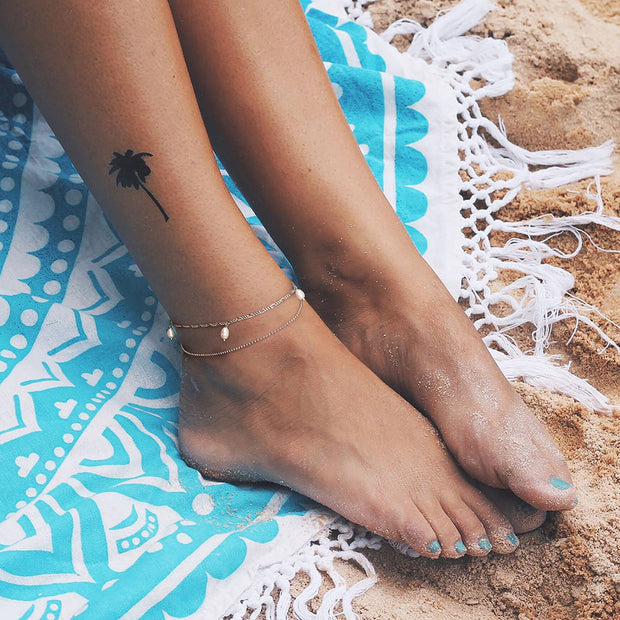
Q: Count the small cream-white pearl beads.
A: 3